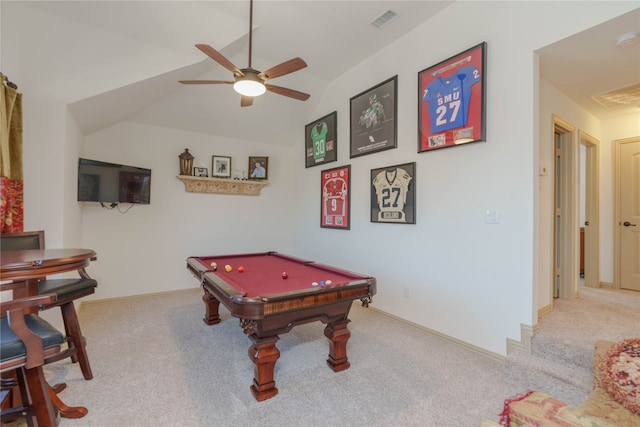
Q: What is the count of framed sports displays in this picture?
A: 5